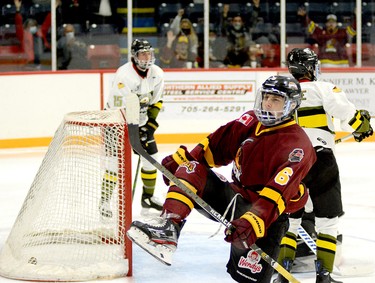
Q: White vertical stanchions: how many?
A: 5